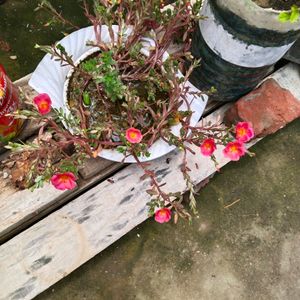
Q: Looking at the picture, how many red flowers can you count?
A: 7